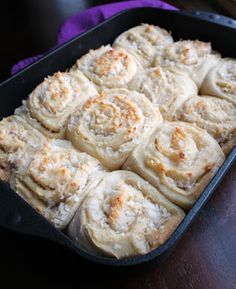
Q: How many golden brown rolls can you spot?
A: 12